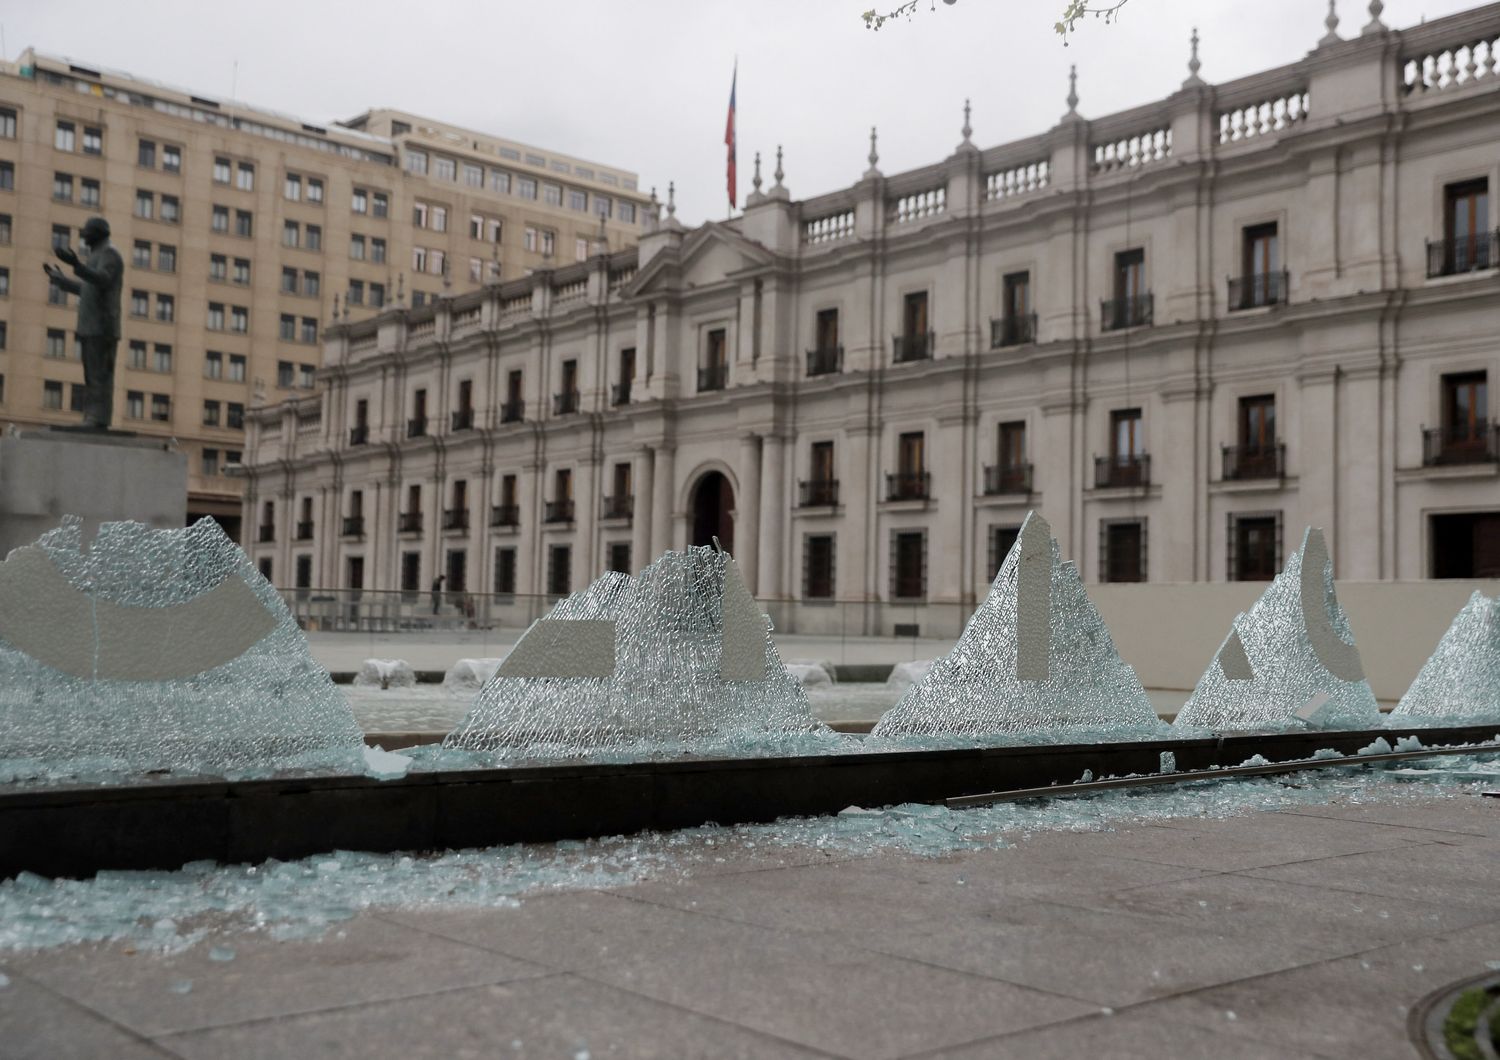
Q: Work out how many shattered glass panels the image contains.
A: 5